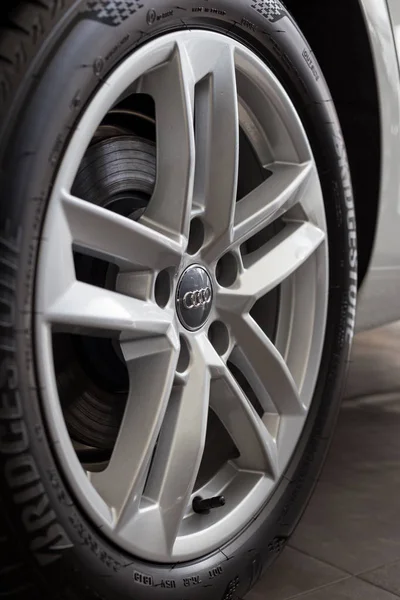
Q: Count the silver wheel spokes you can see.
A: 10